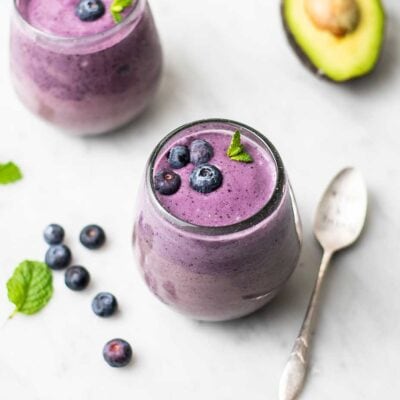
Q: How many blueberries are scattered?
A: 6